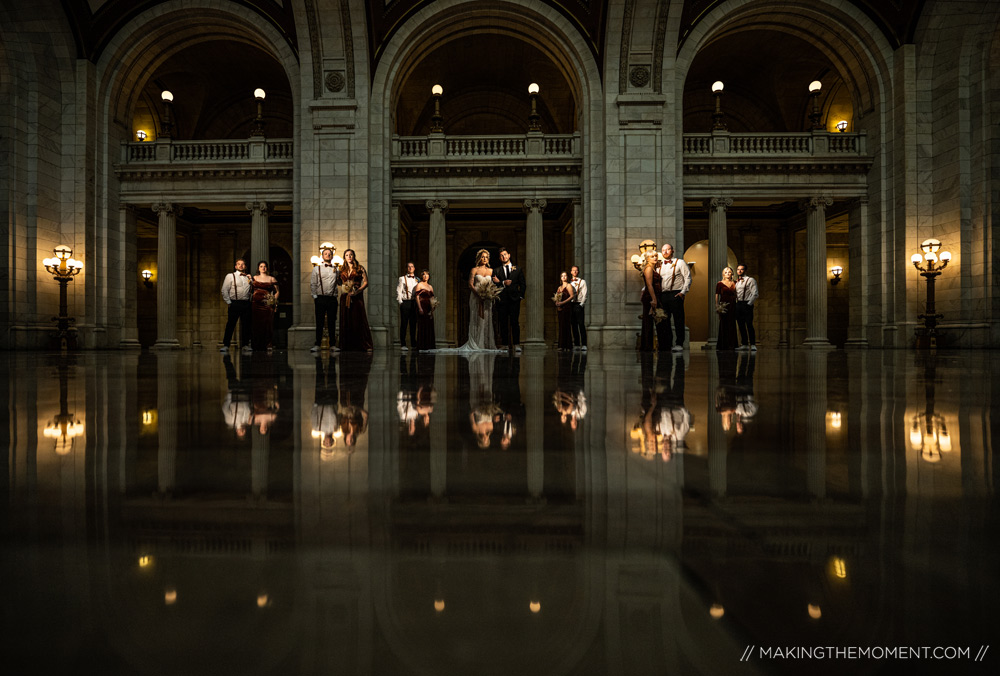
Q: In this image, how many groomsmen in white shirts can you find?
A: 6